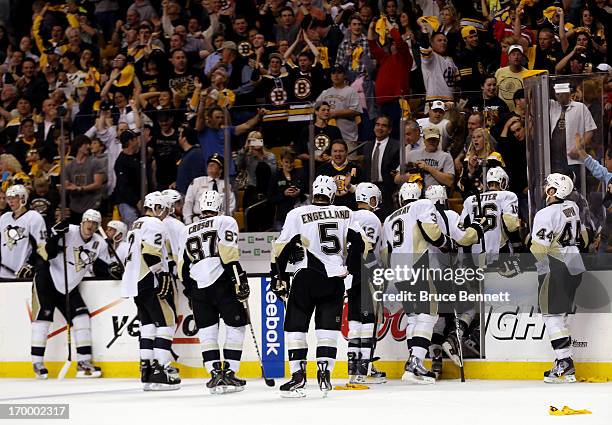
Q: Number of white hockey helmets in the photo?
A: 12